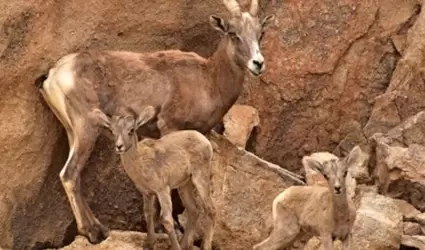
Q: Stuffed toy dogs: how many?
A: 0